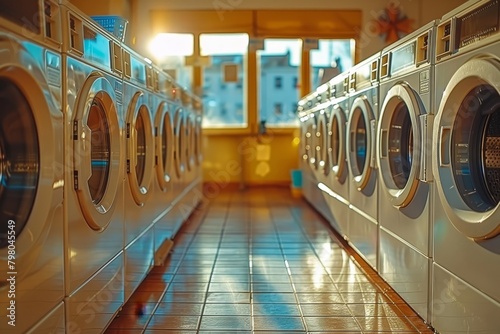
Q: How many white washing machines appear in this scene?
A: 14